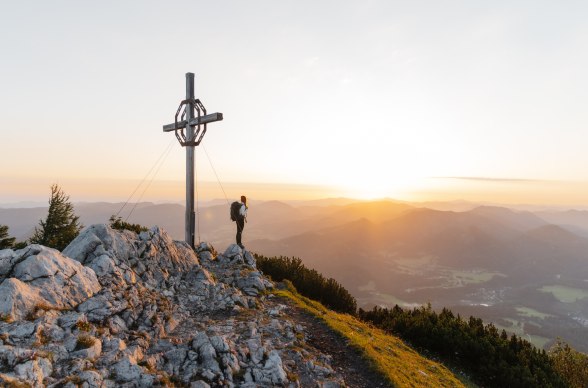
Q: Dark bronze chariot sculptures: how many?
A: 0